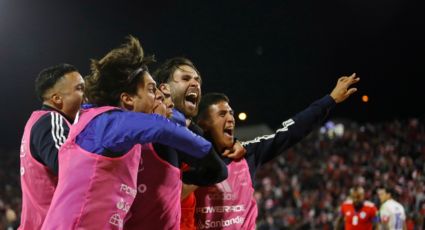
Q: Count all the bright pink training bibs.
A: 4